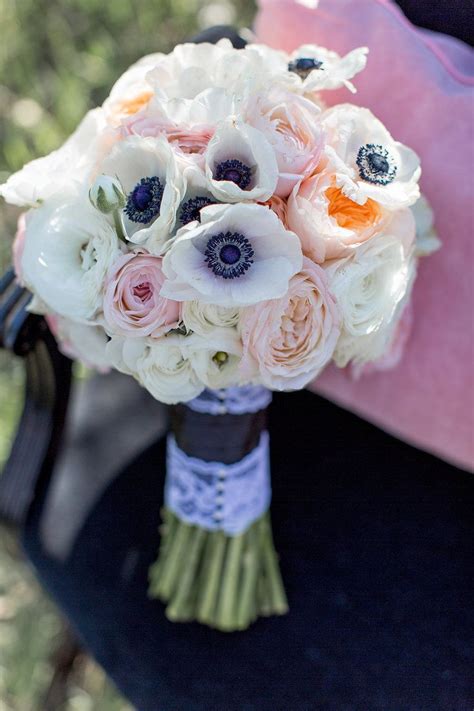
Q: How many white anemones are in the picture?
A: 6